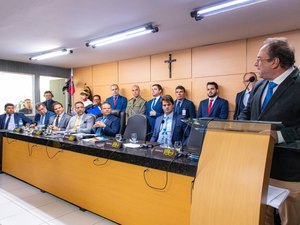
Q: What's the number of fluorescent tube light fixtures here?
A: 3